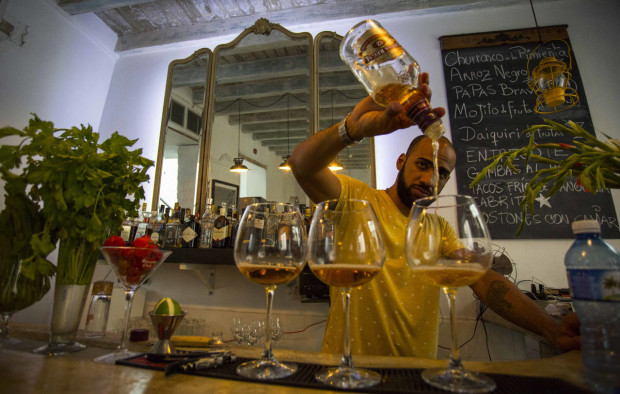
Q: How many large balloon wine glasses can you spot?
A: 3